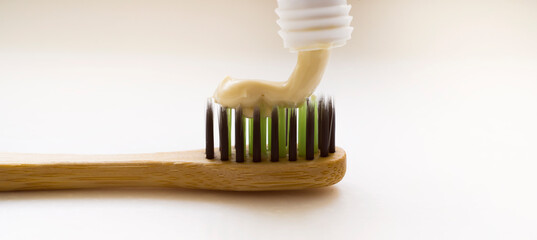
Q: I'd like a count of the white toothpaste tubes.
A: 1